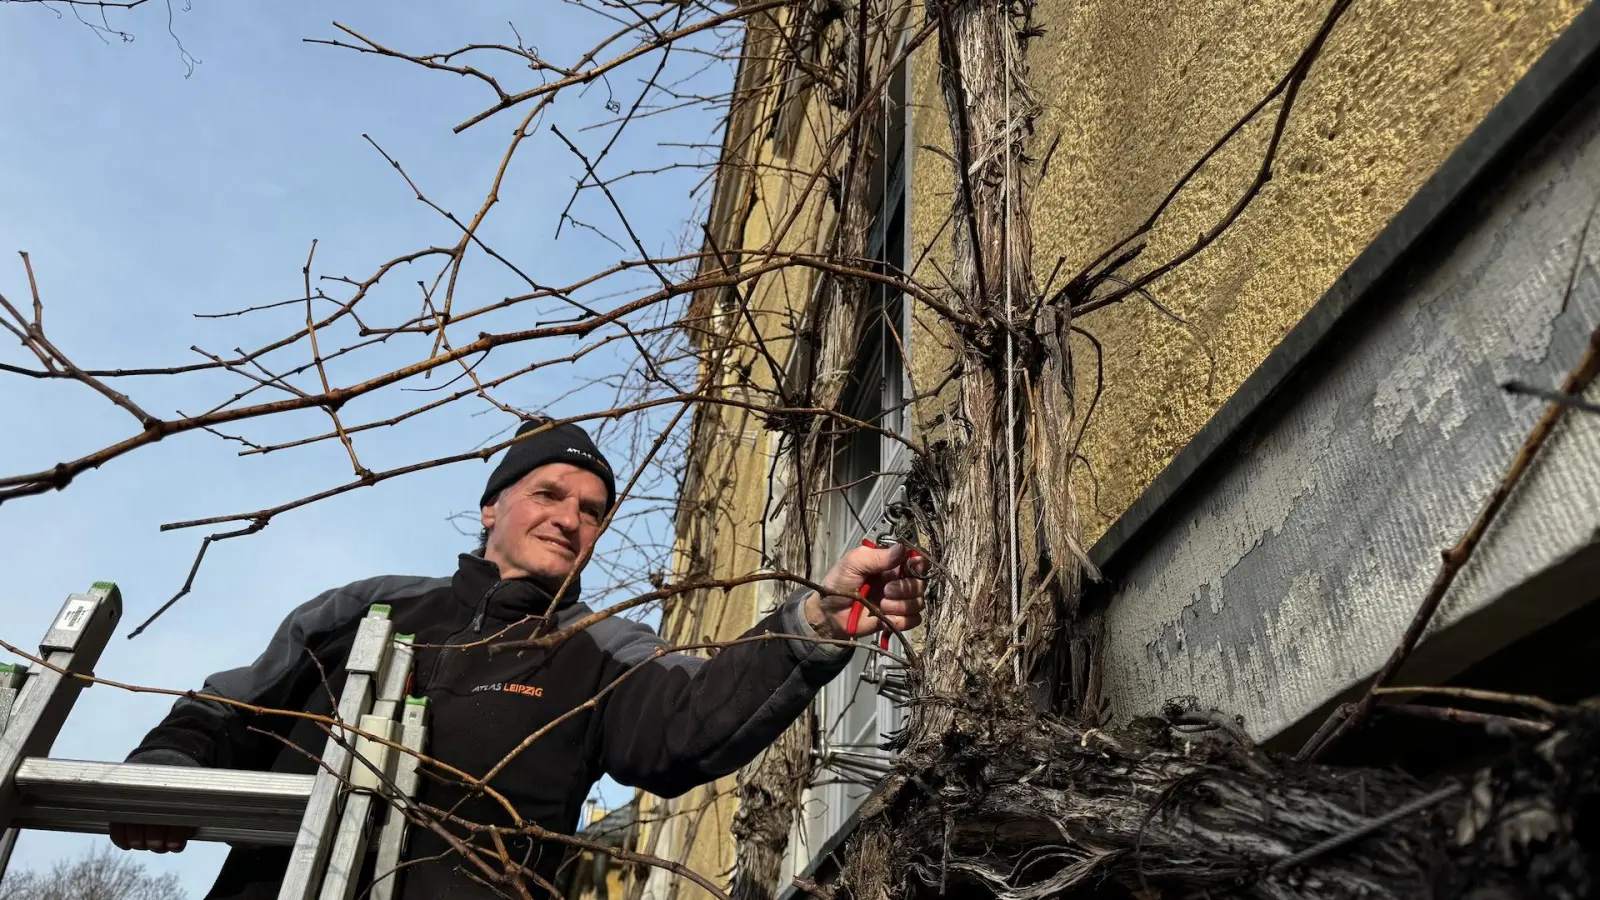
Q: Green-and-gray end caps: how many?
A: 5